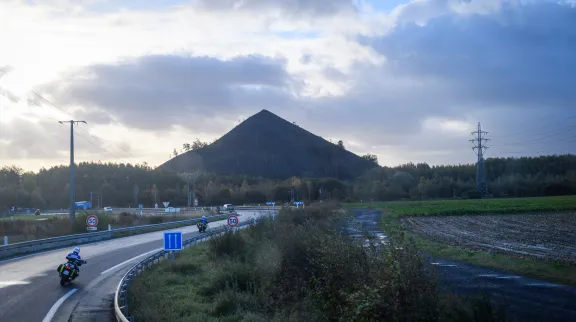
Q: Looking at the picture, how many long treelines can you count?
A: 1